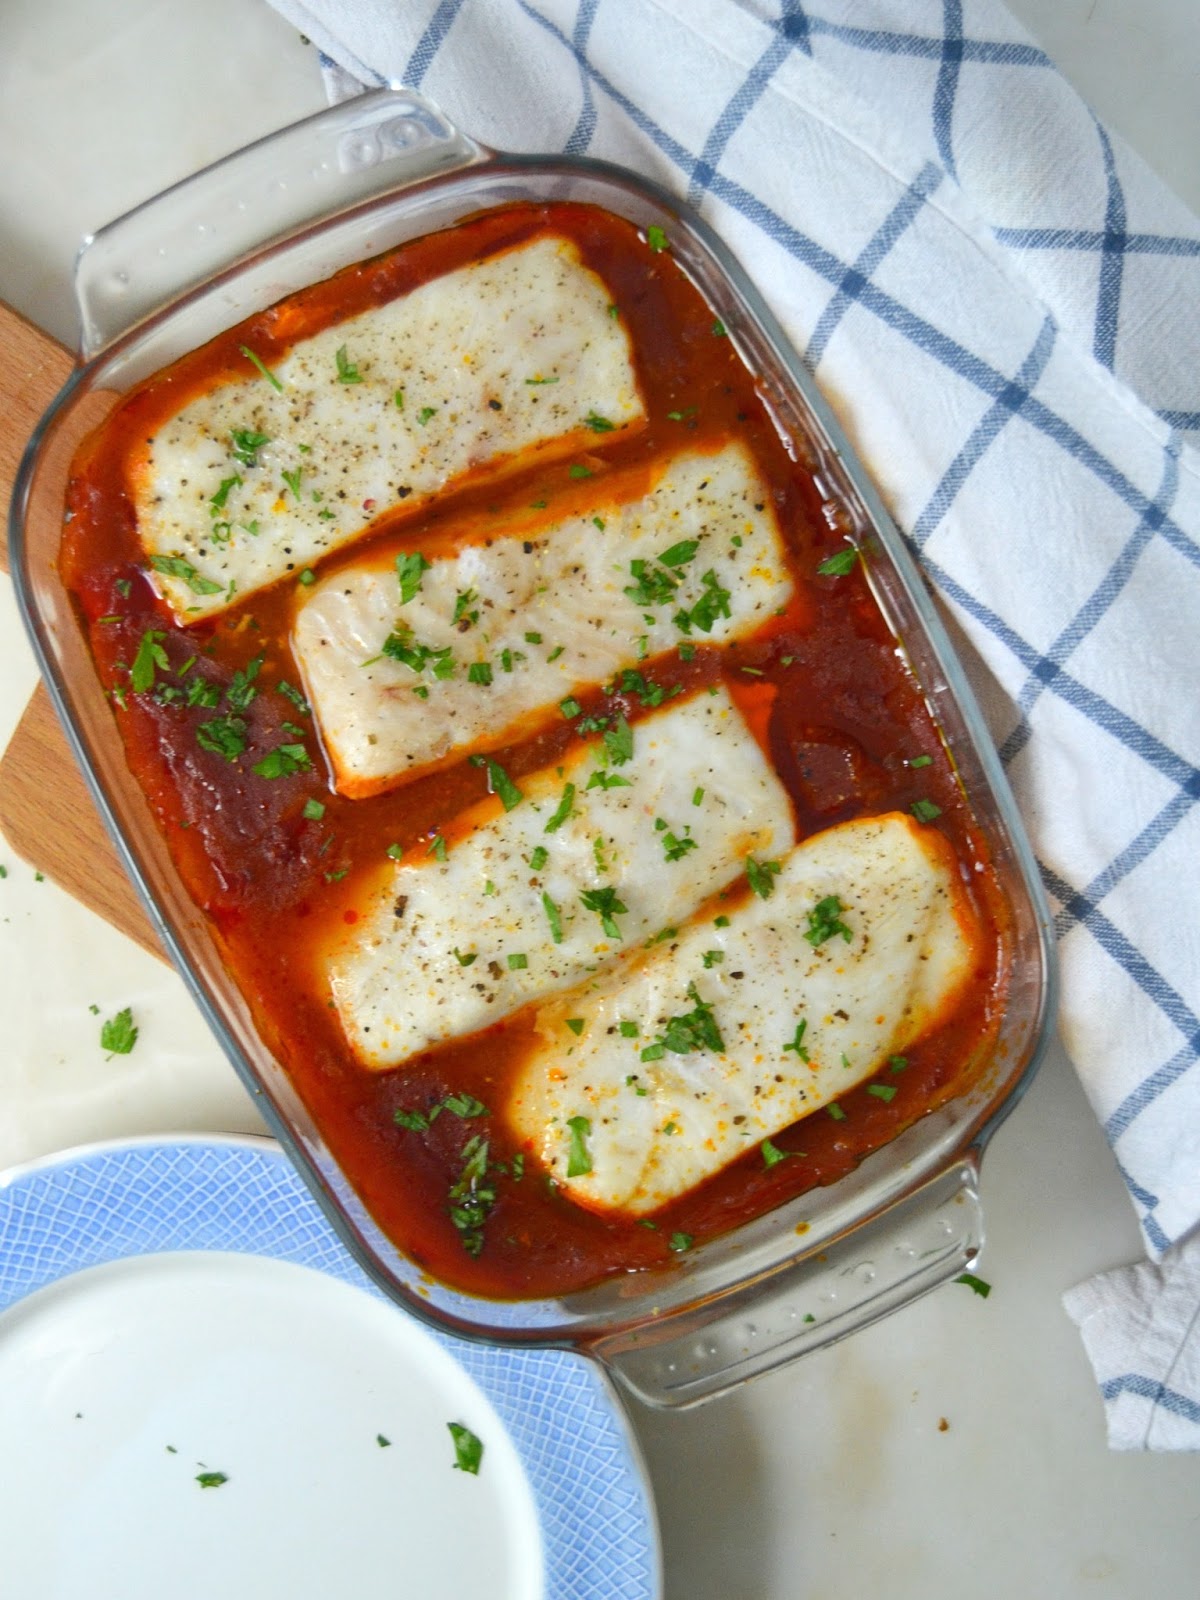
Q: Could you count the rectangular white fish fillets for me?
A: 4